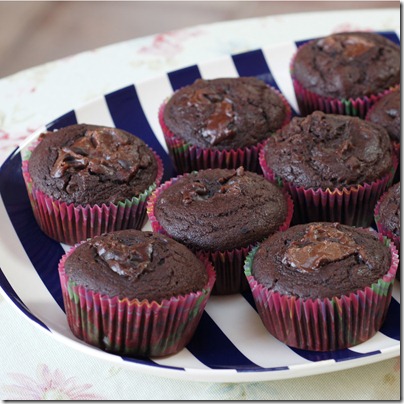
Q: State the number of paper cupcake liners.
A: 9